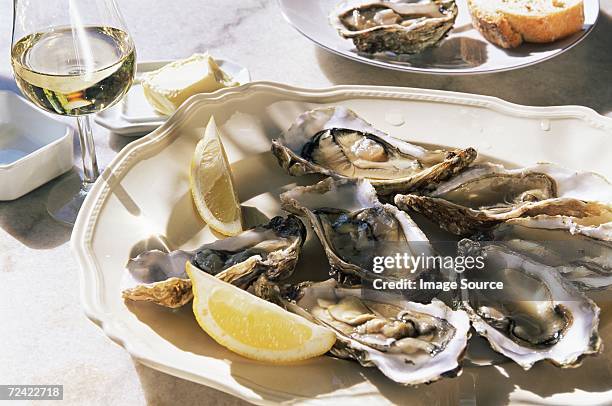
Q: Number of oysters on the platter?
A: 7